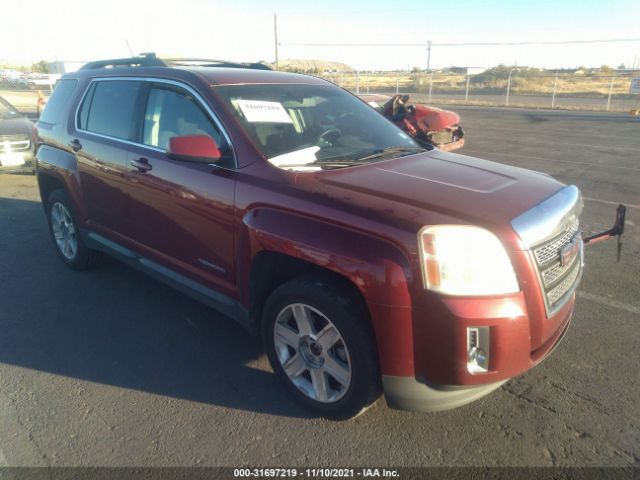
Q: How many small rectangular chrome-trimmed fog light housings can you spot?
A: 1